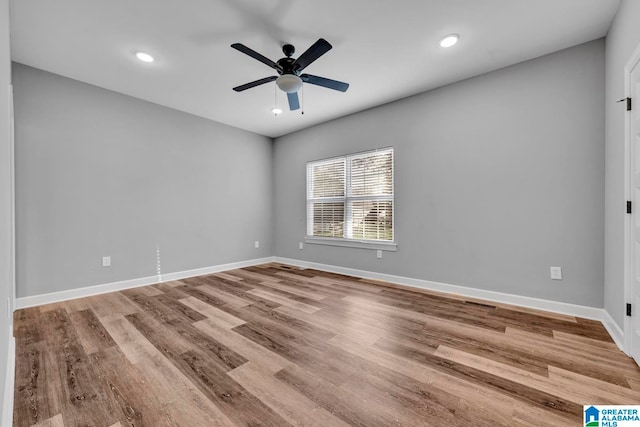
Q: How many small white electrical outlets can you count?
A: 5